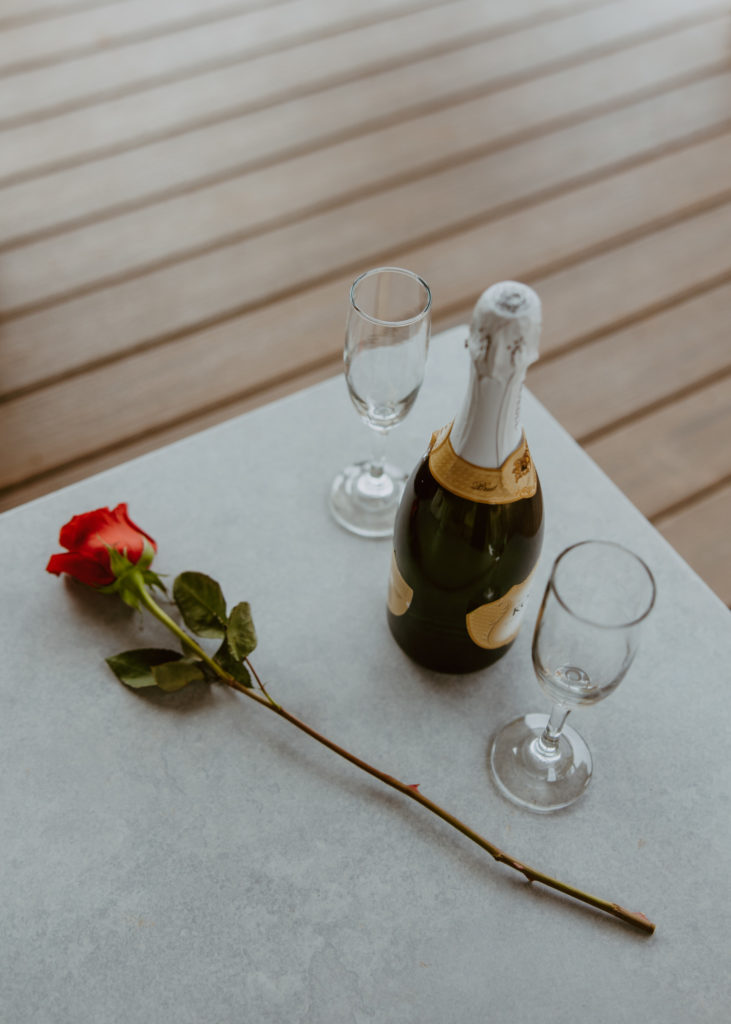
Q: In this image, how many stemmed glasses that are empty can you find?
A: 2